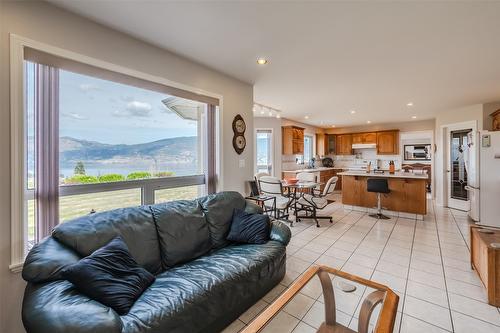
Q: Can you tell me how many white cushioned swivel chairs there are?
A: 4